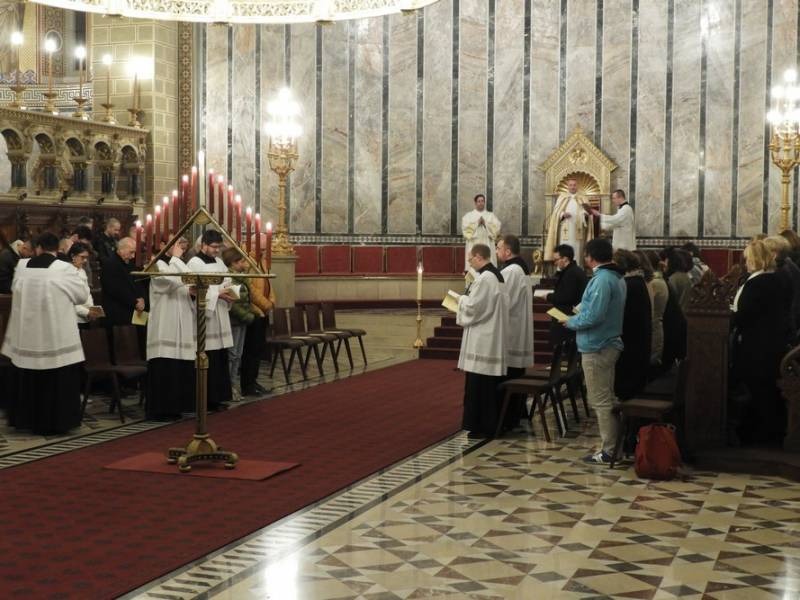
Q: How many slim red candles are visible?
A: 14